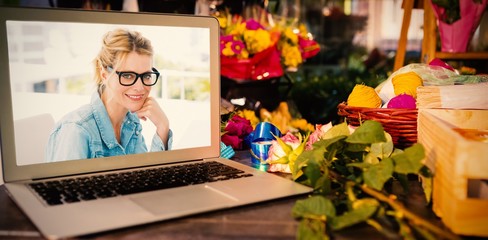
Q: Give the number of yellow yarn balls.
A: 2